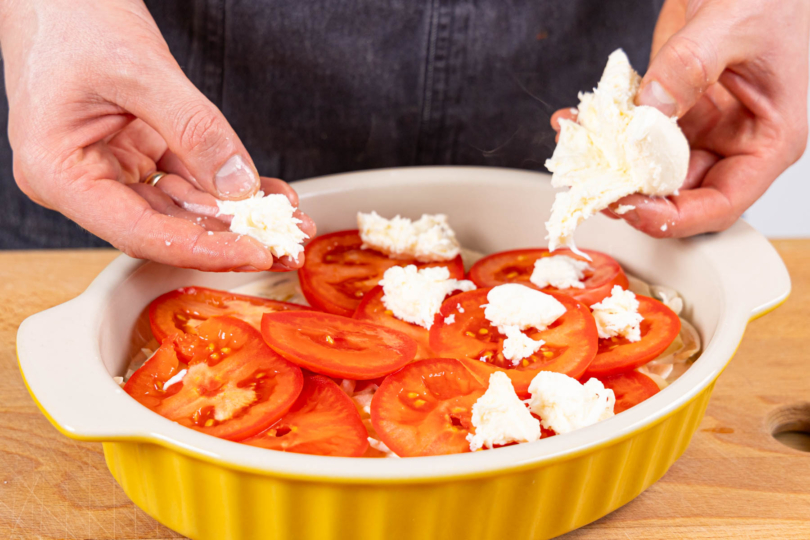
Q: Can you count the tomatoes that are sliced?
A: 11